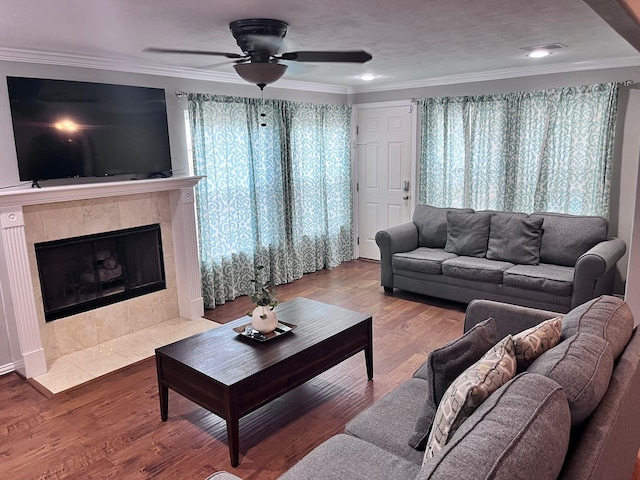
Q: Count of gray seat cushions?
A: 6